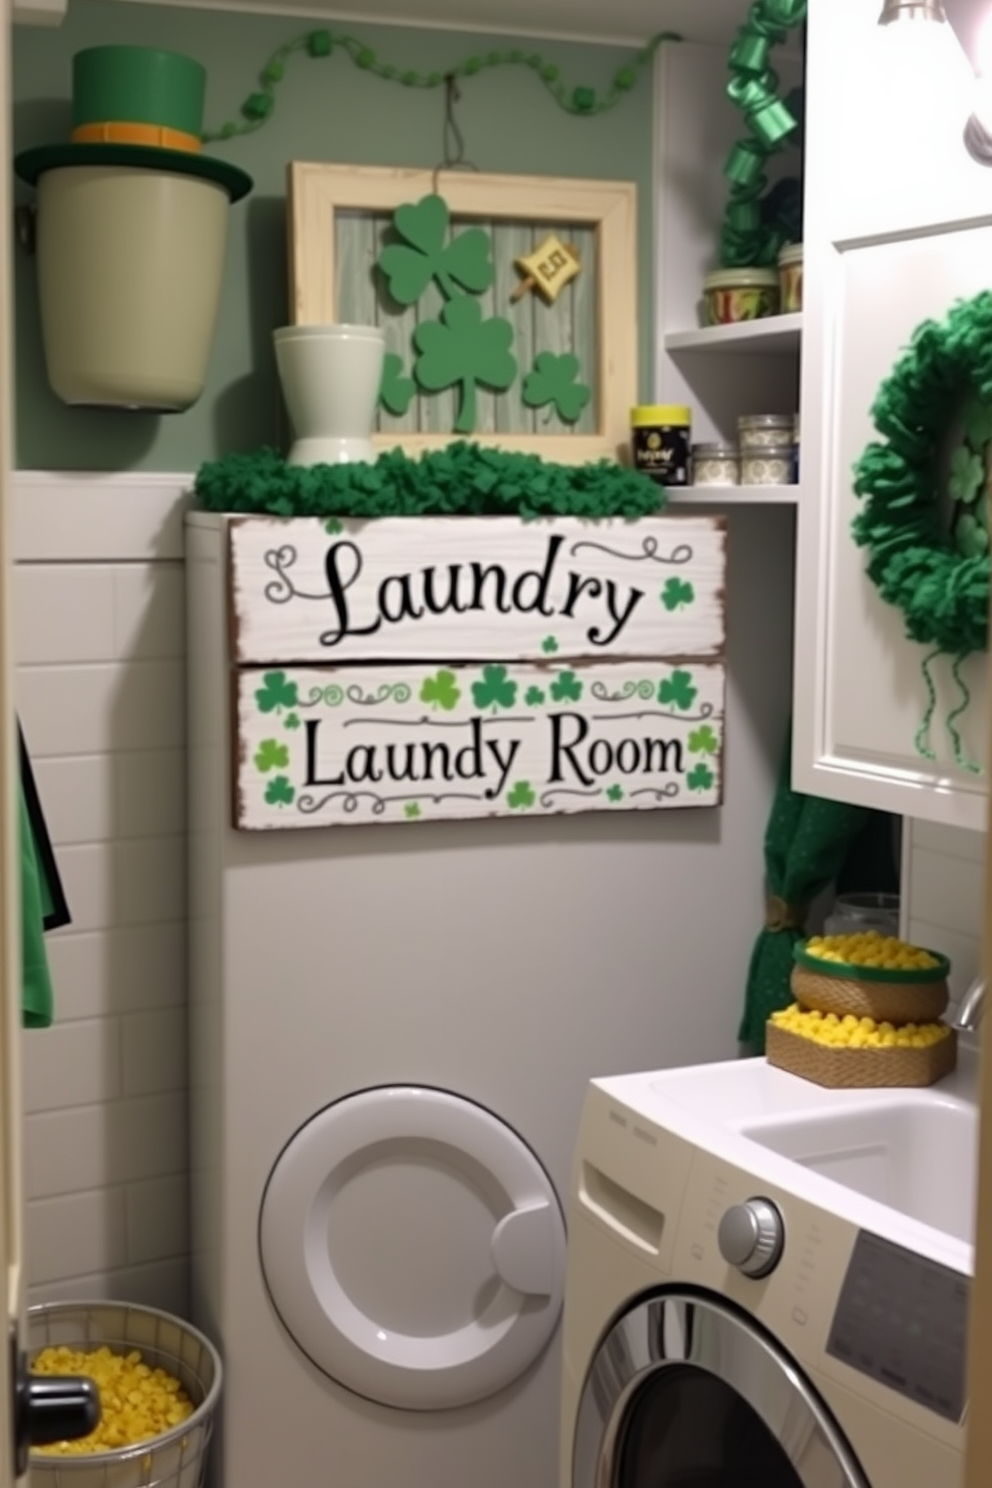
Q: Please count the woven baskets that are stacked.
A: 2